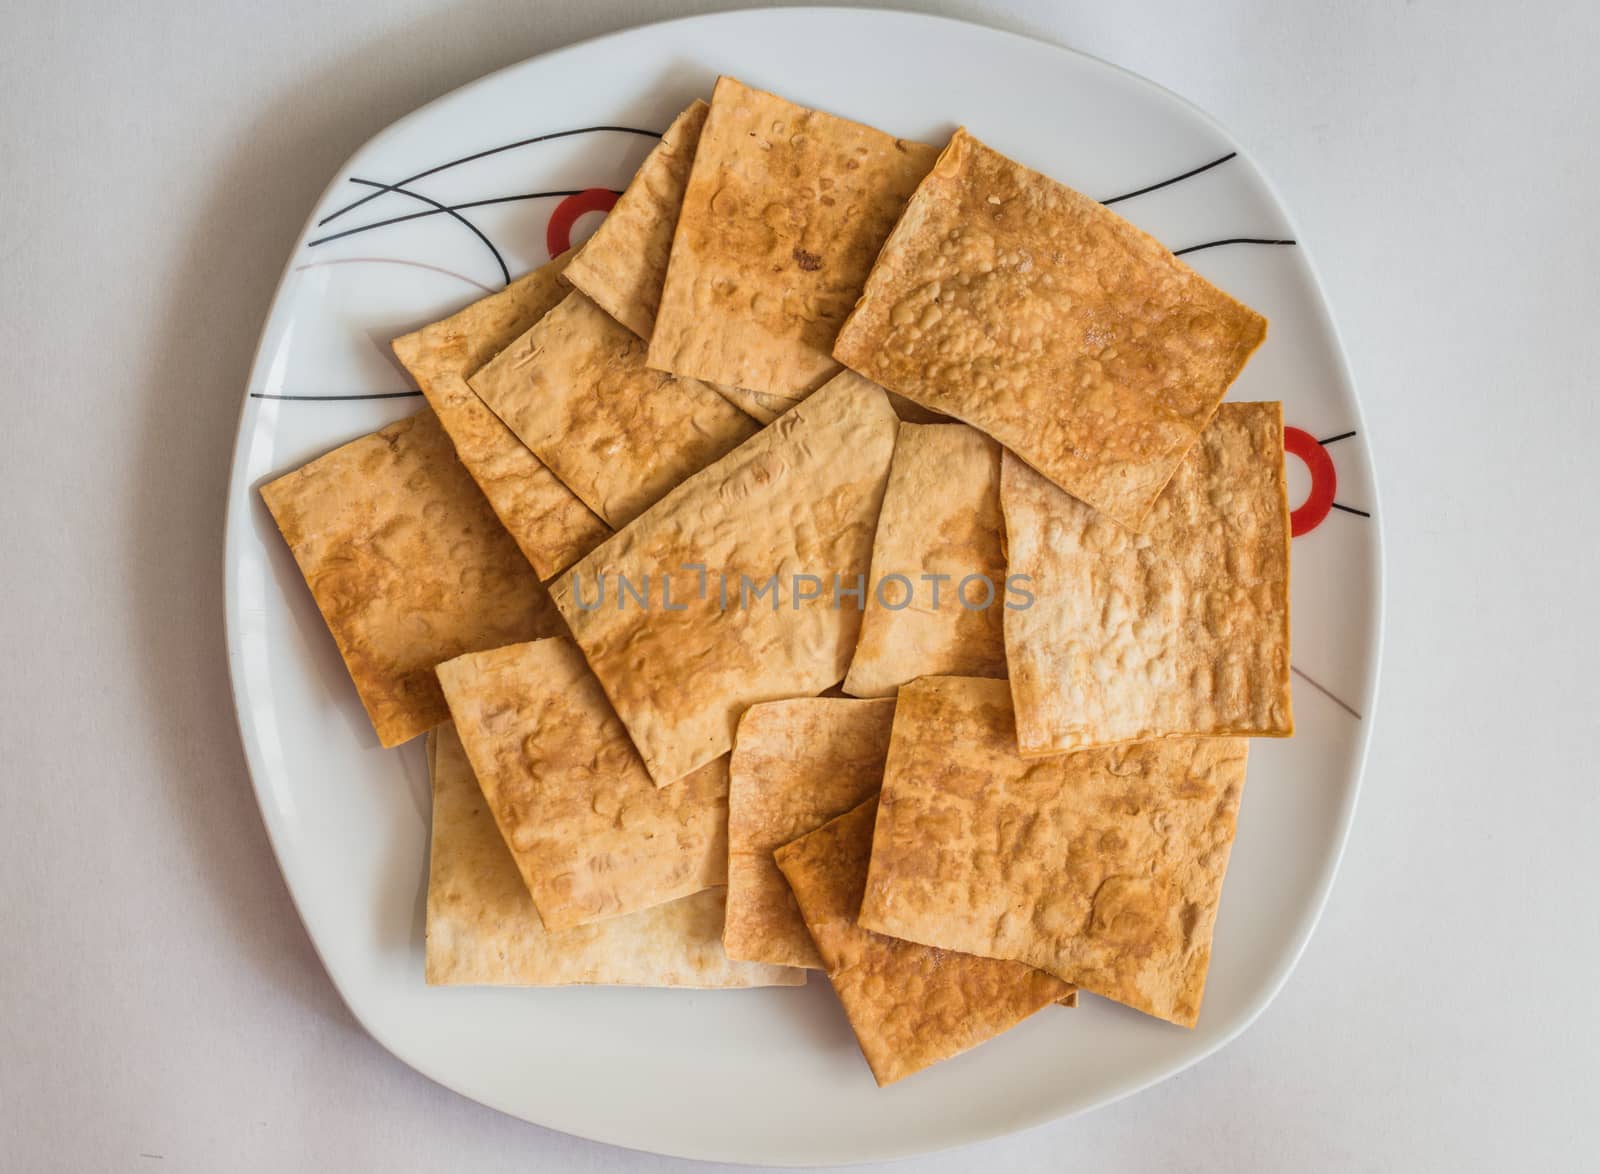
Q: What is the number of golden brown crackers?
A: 14